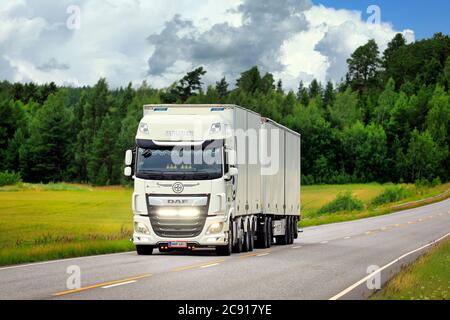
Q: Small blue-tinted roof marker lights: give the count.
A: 2